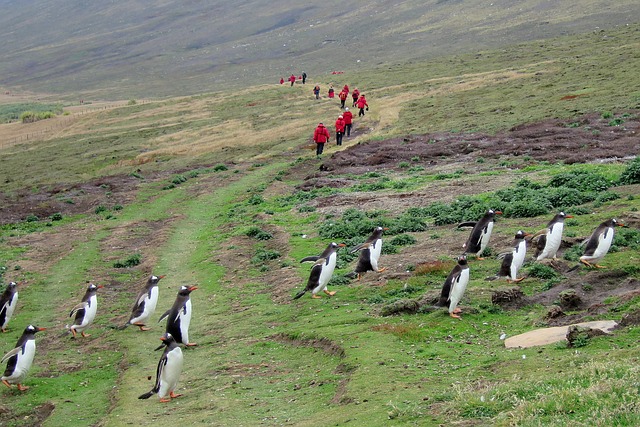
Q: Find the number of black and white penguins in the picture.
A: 13